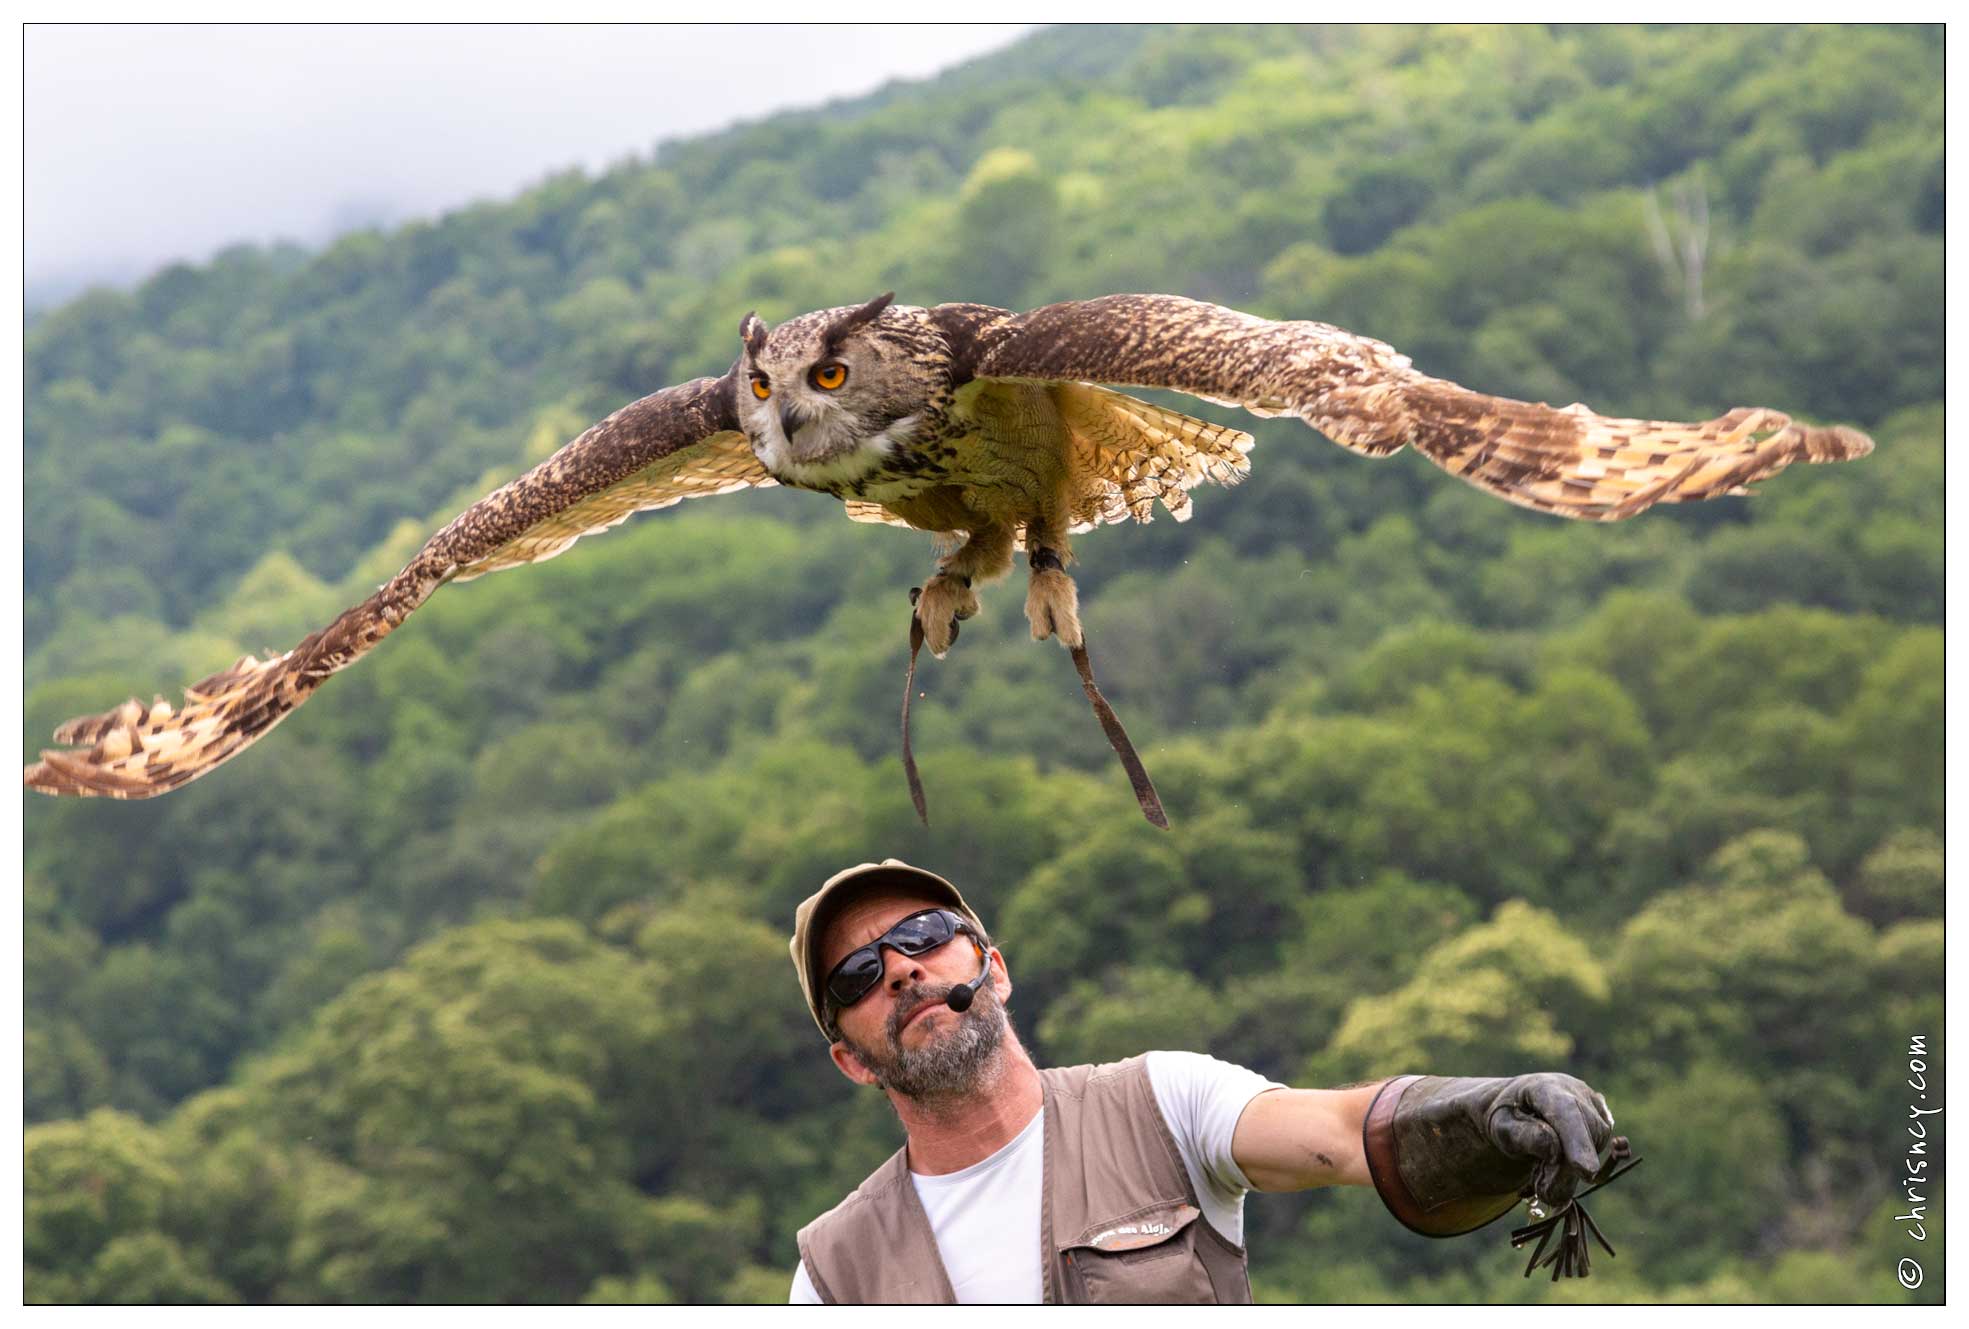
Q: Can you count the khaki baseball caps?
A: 1